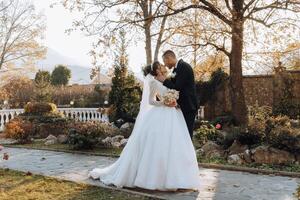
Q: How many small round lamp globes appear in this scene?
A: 3